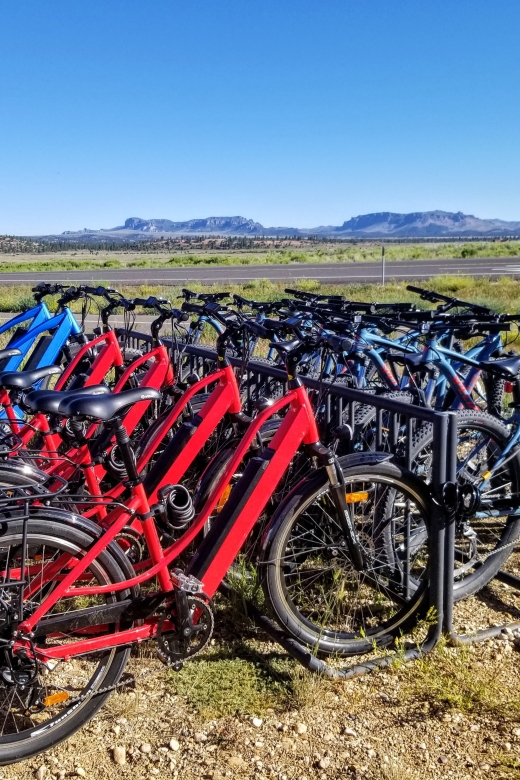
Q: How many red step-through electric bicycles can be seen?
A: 4